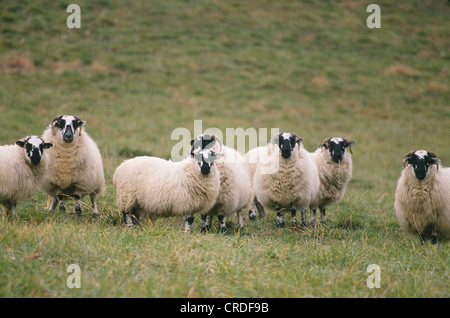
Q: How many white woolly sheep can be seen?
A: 7